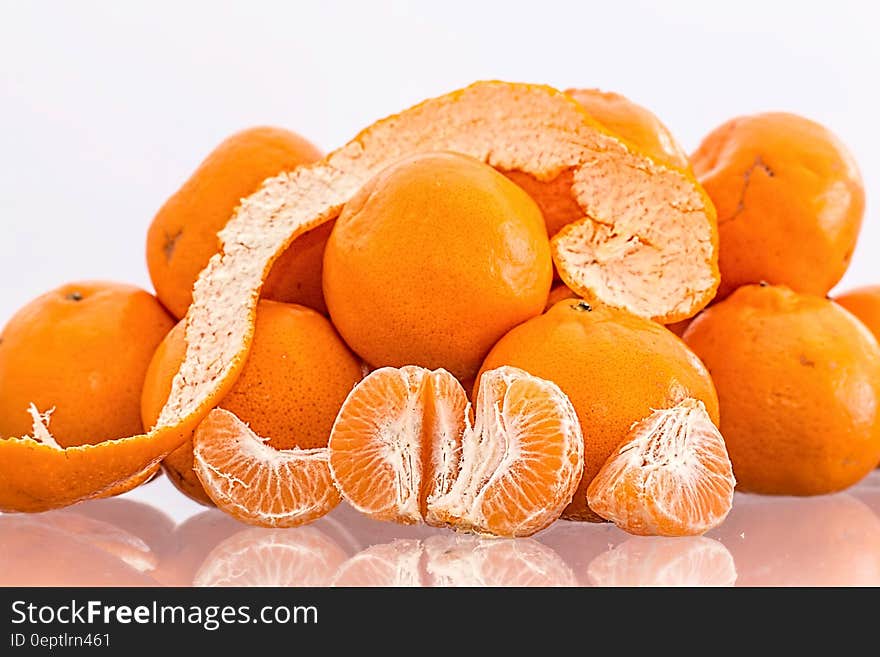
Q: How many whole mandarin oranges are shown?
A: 9